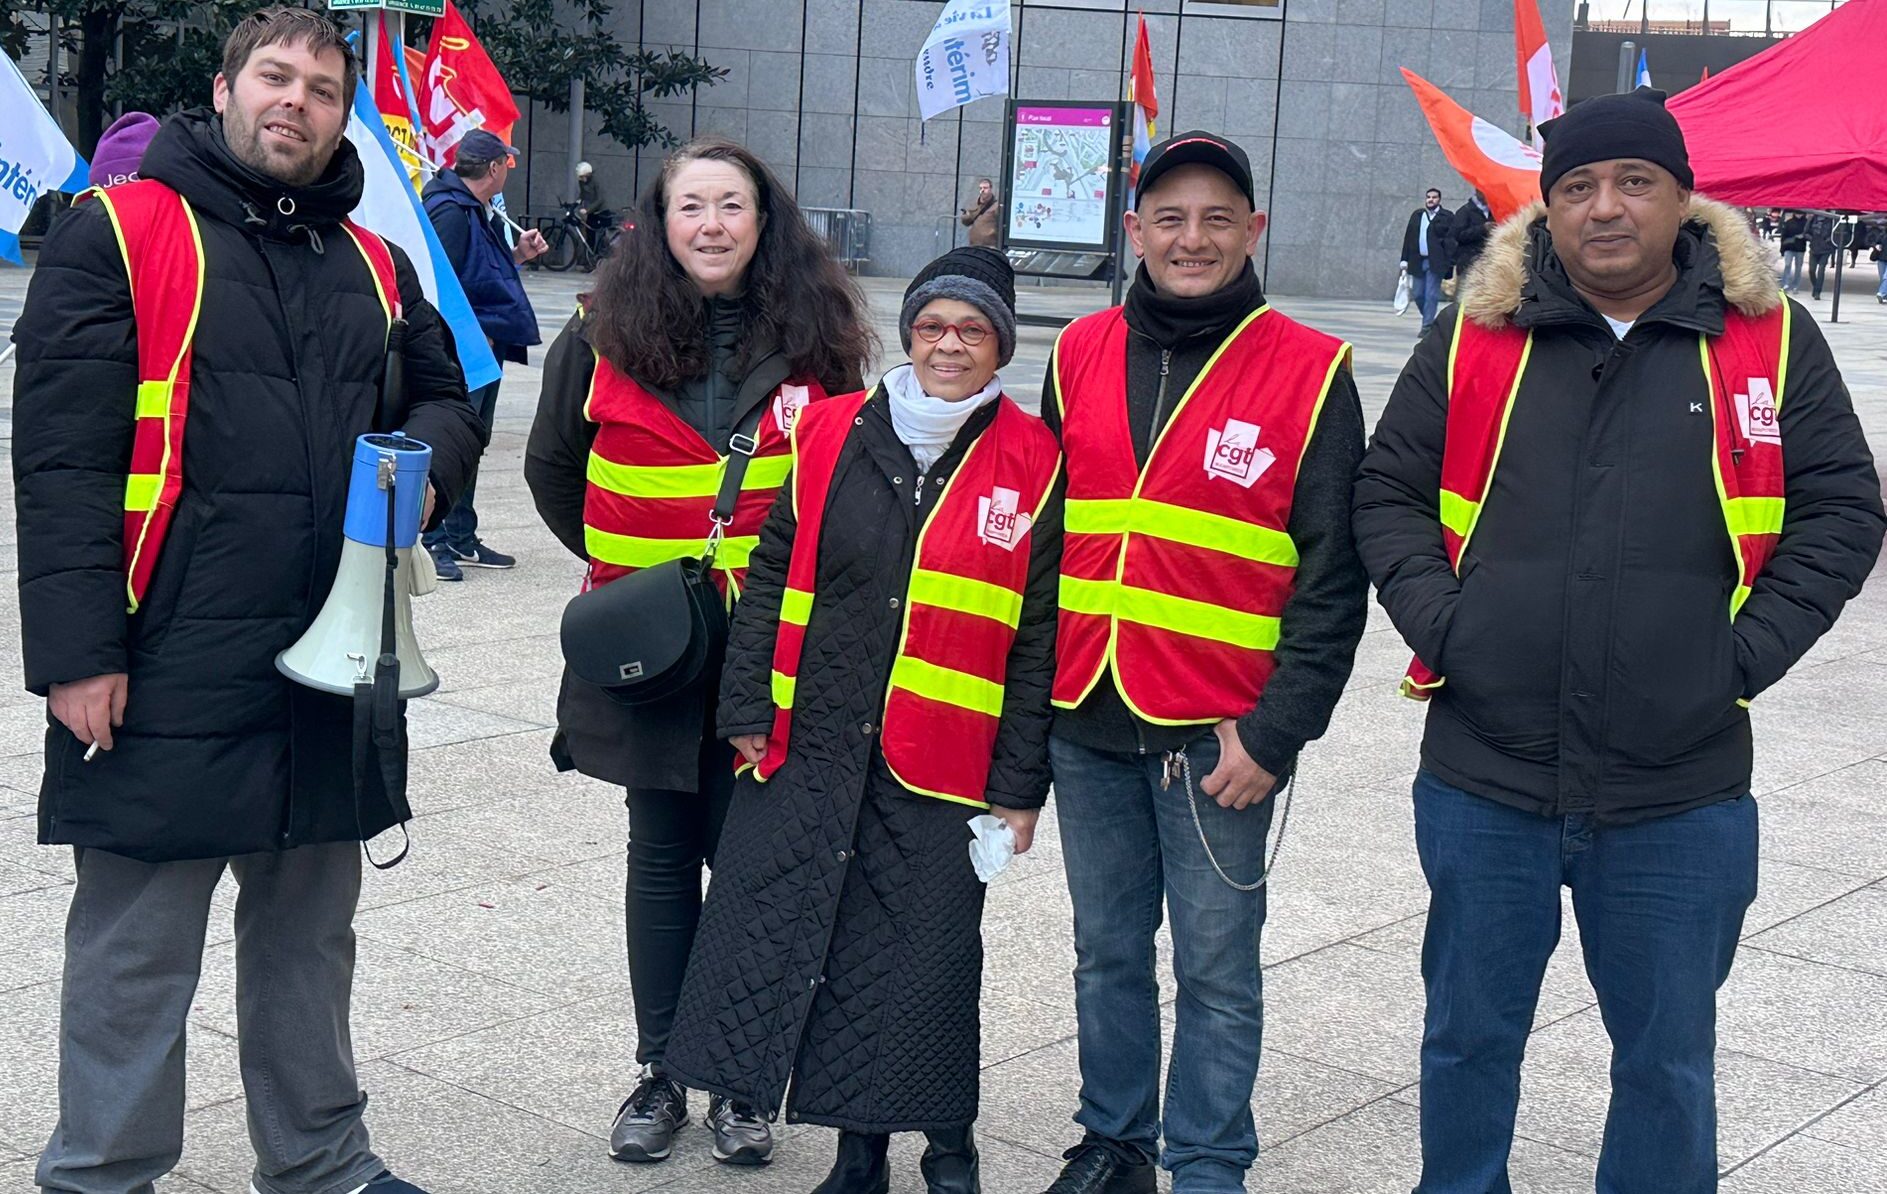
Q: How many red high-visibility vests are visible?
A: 5